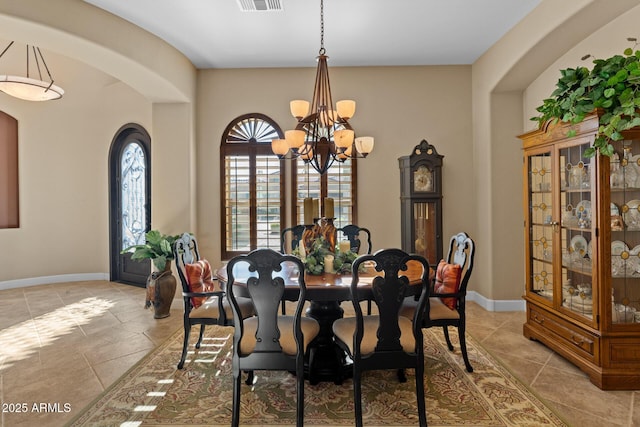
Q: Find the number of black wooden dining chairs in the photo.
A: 6